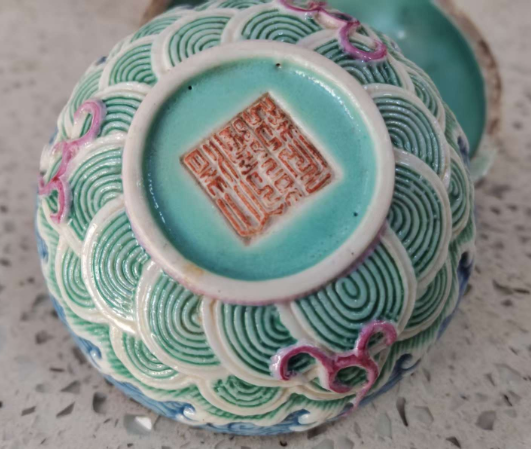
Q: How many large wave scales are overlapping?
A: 12